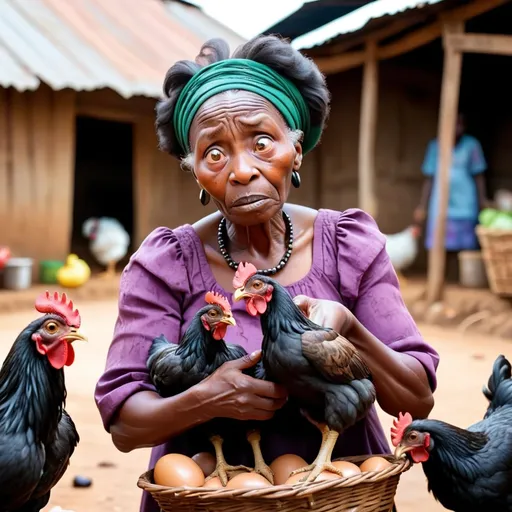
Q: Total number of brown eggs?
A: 8